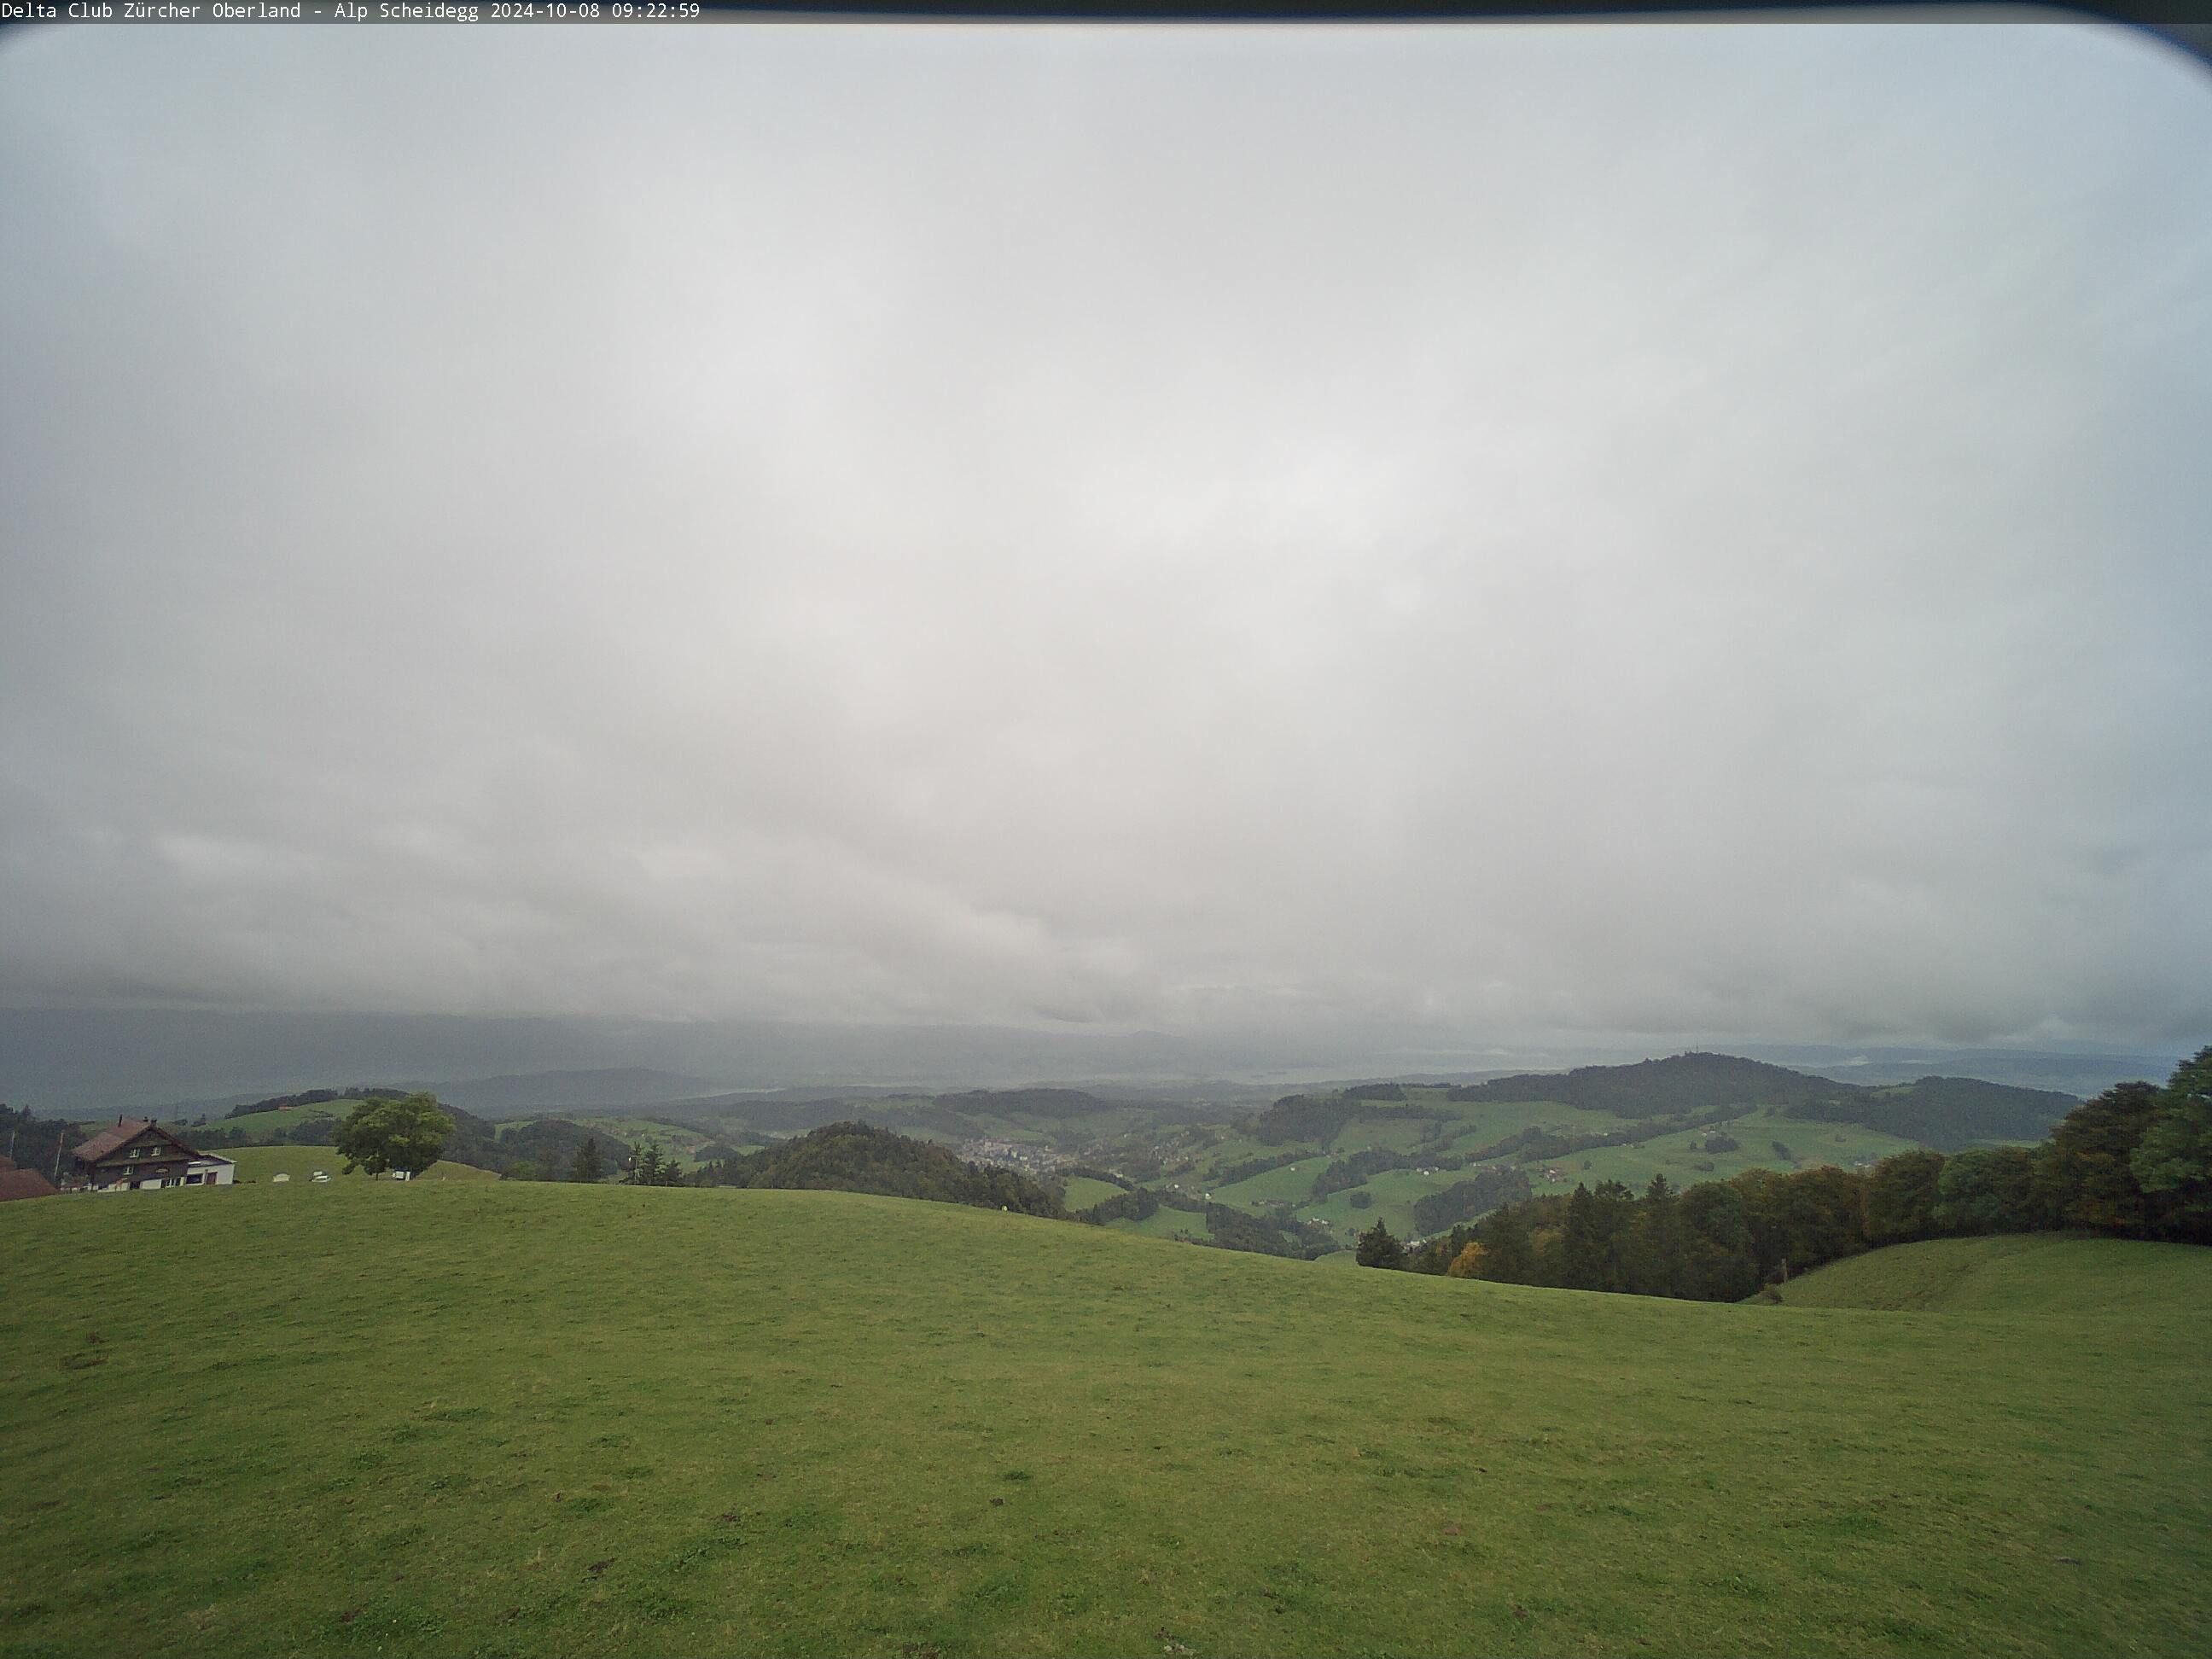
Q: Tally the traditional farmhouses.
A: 1